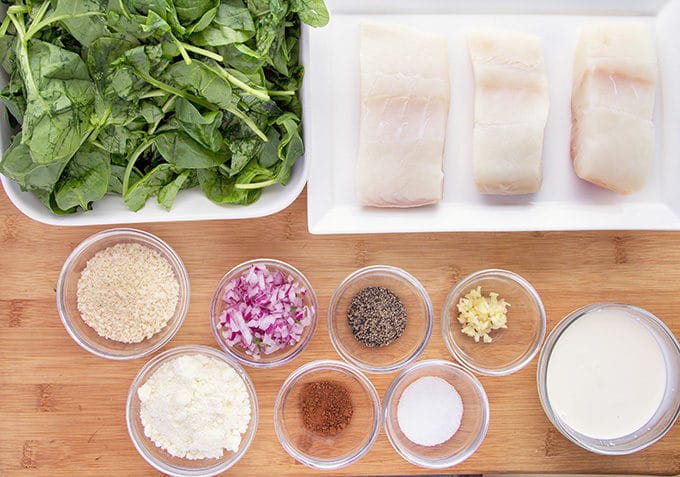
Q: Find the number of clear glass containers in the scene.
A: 8